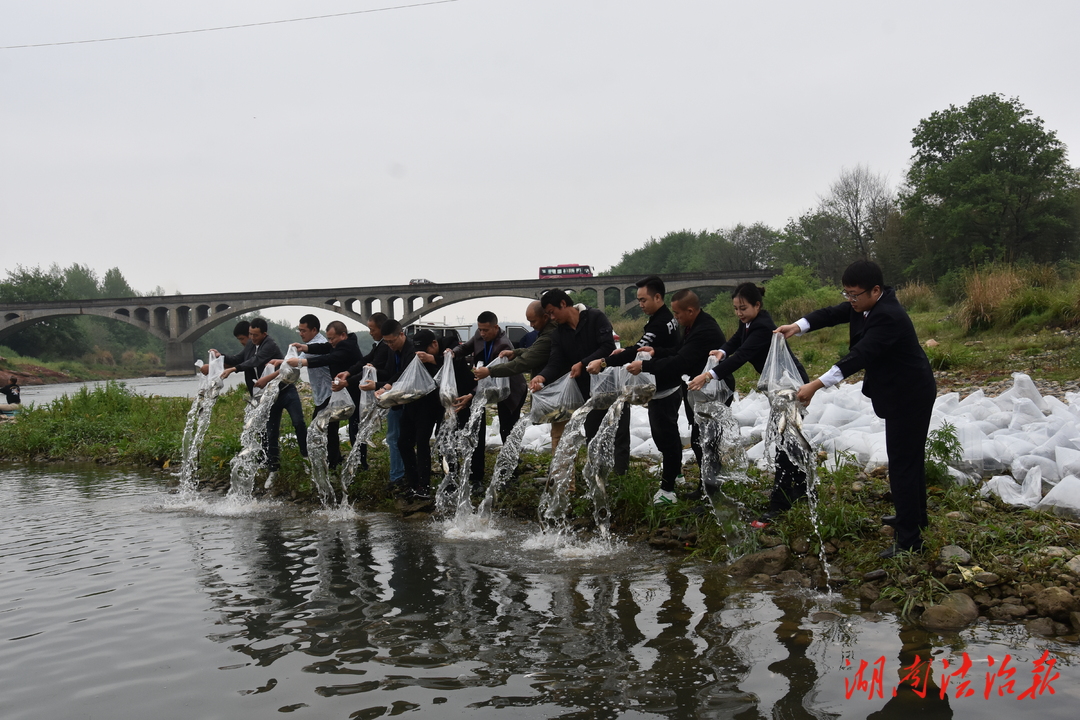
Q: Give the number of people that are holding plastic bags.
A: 14